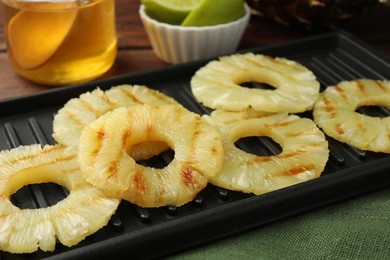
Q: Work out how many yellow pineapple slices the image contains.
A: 6